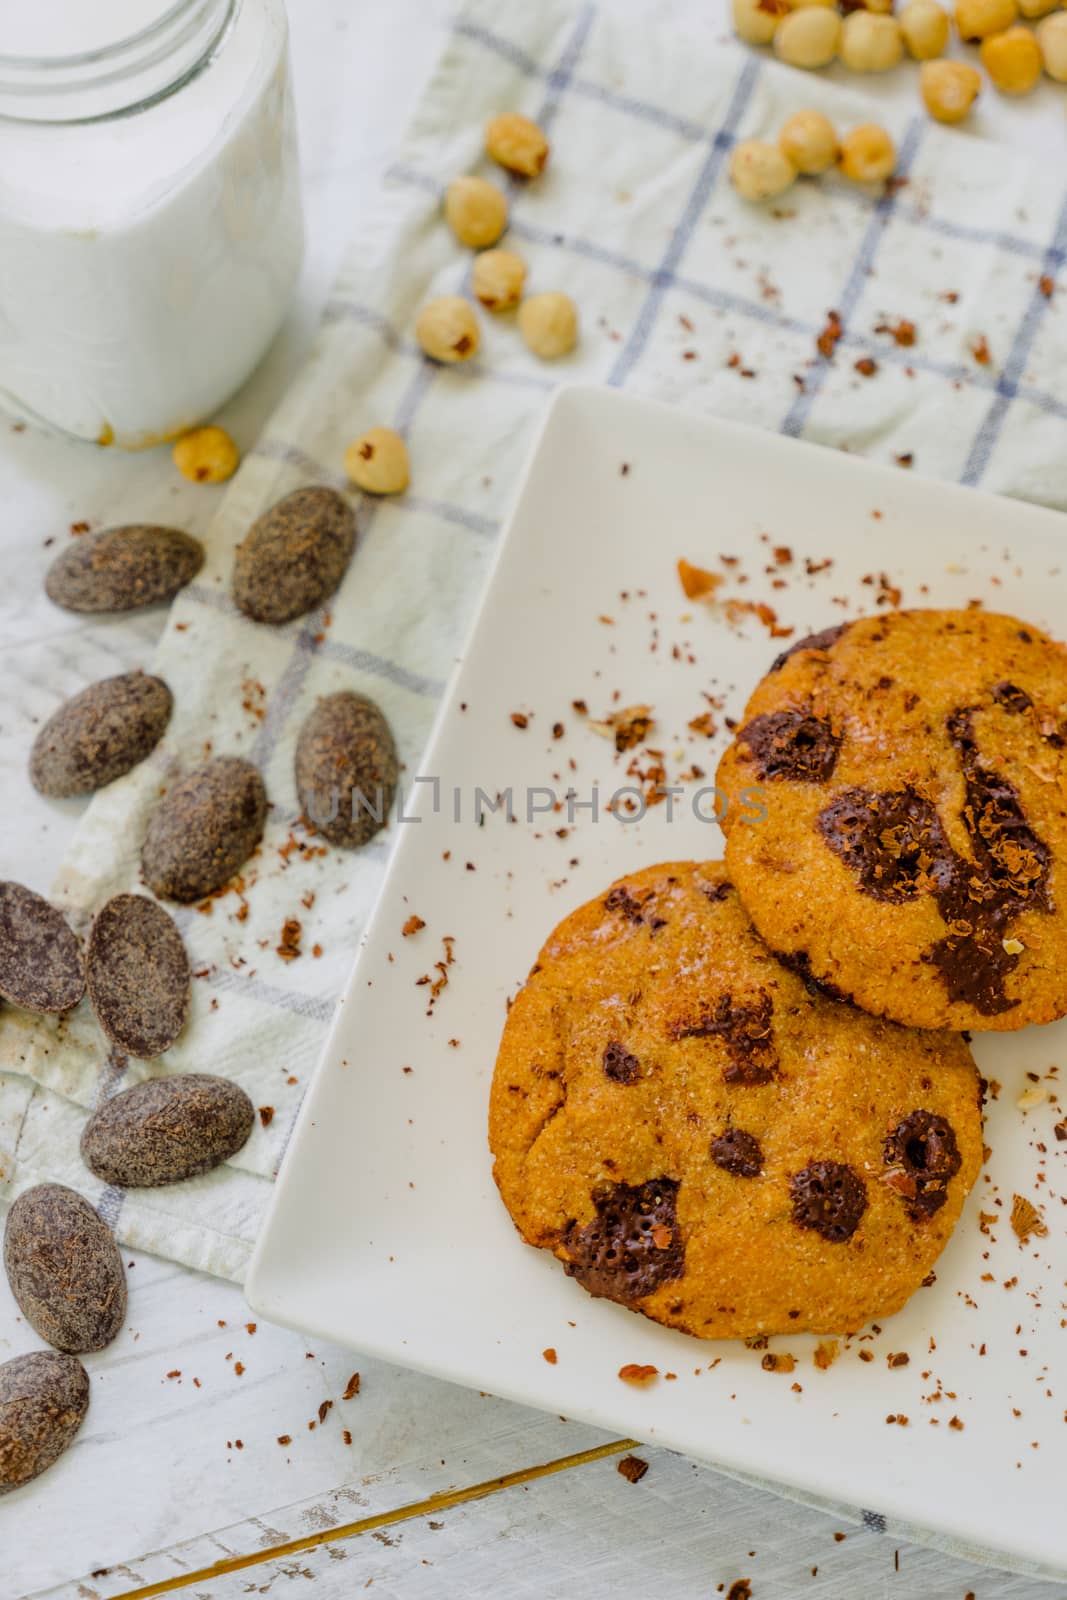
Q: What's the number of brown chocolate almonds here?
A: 10